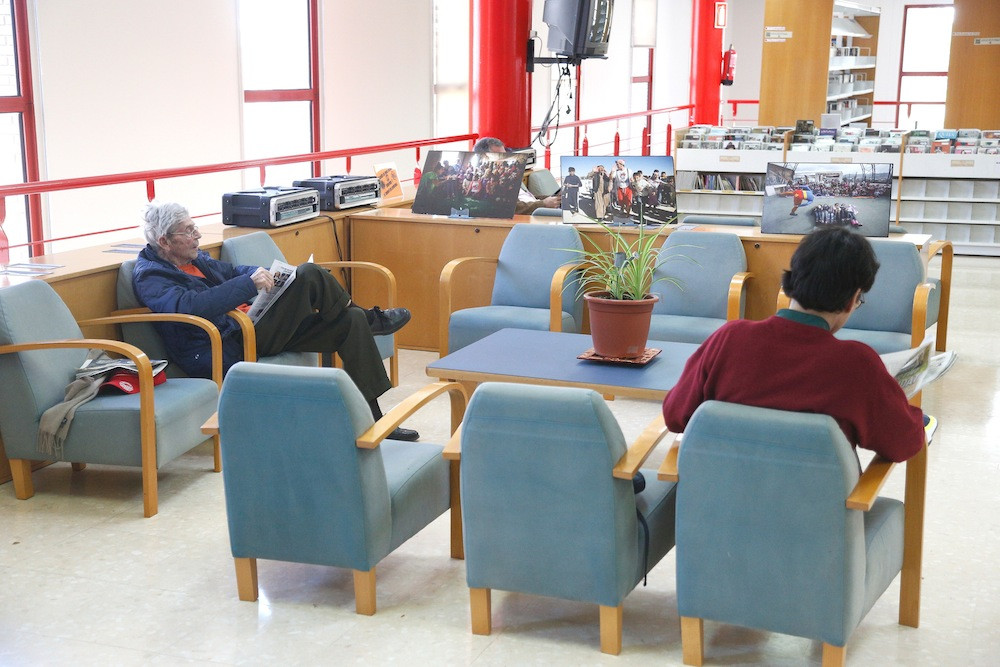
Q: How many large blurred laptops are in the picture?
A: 0